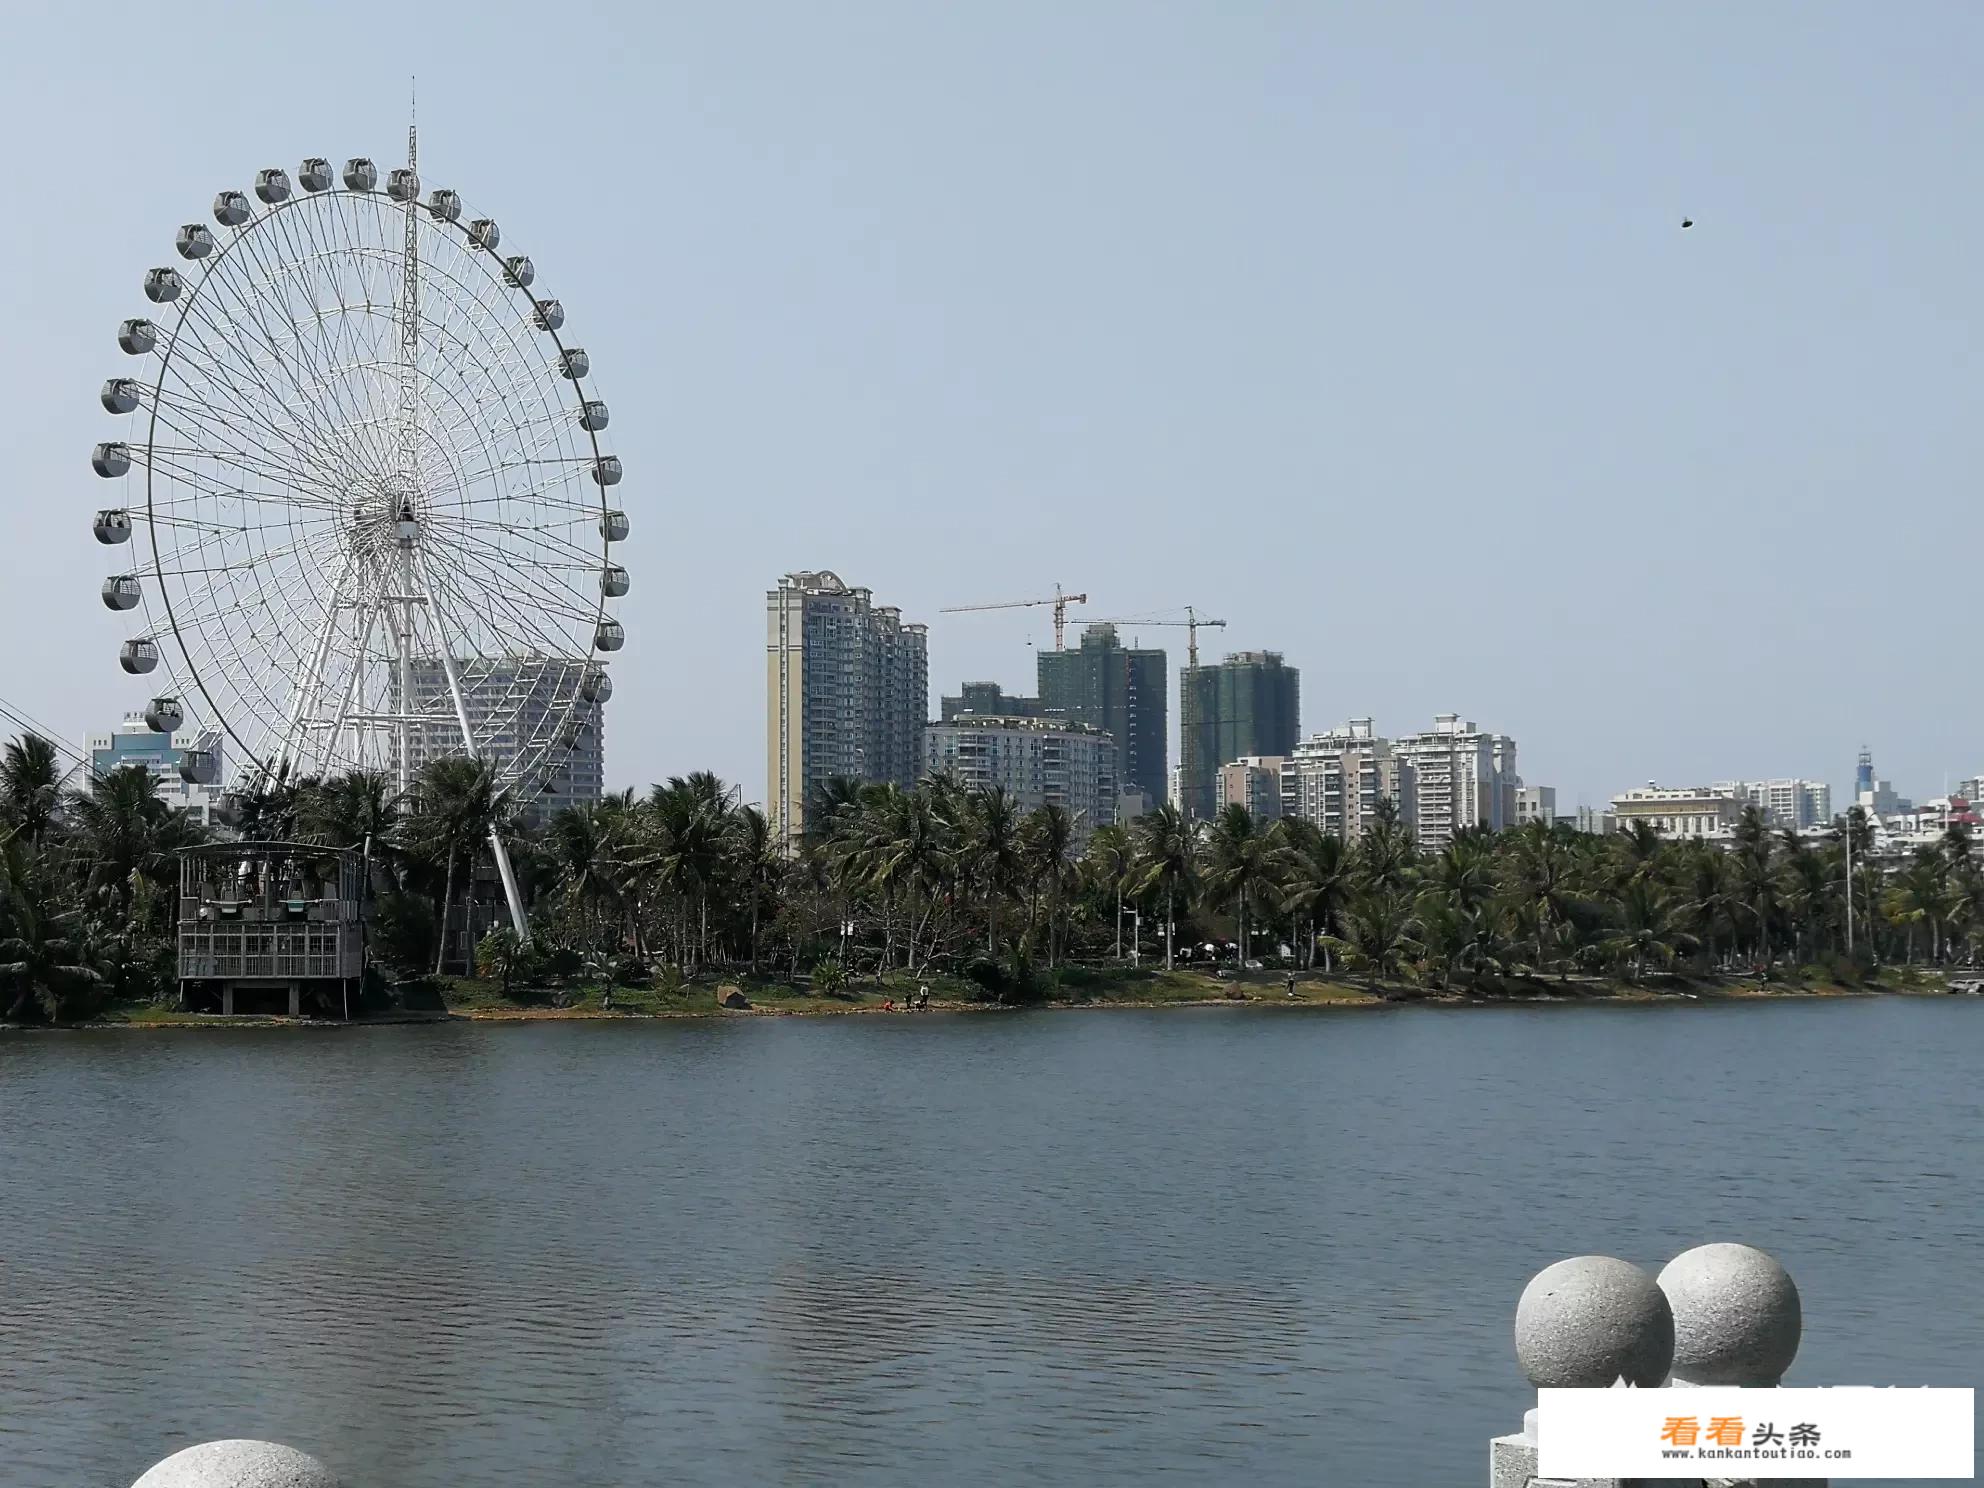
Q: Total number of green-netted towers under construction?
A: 3